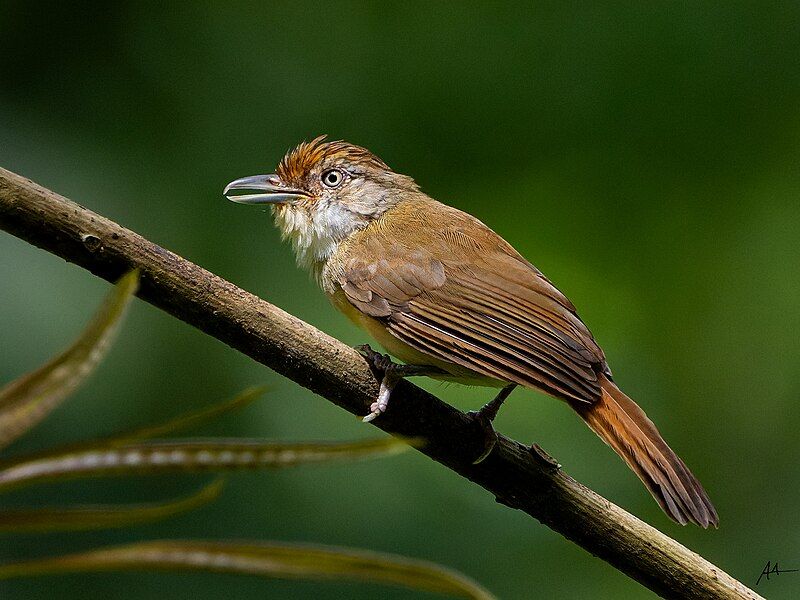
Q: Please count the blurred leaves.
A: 5